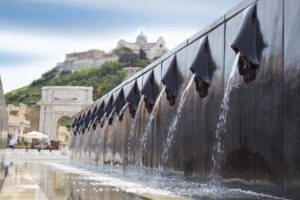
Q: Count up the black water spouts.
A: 13